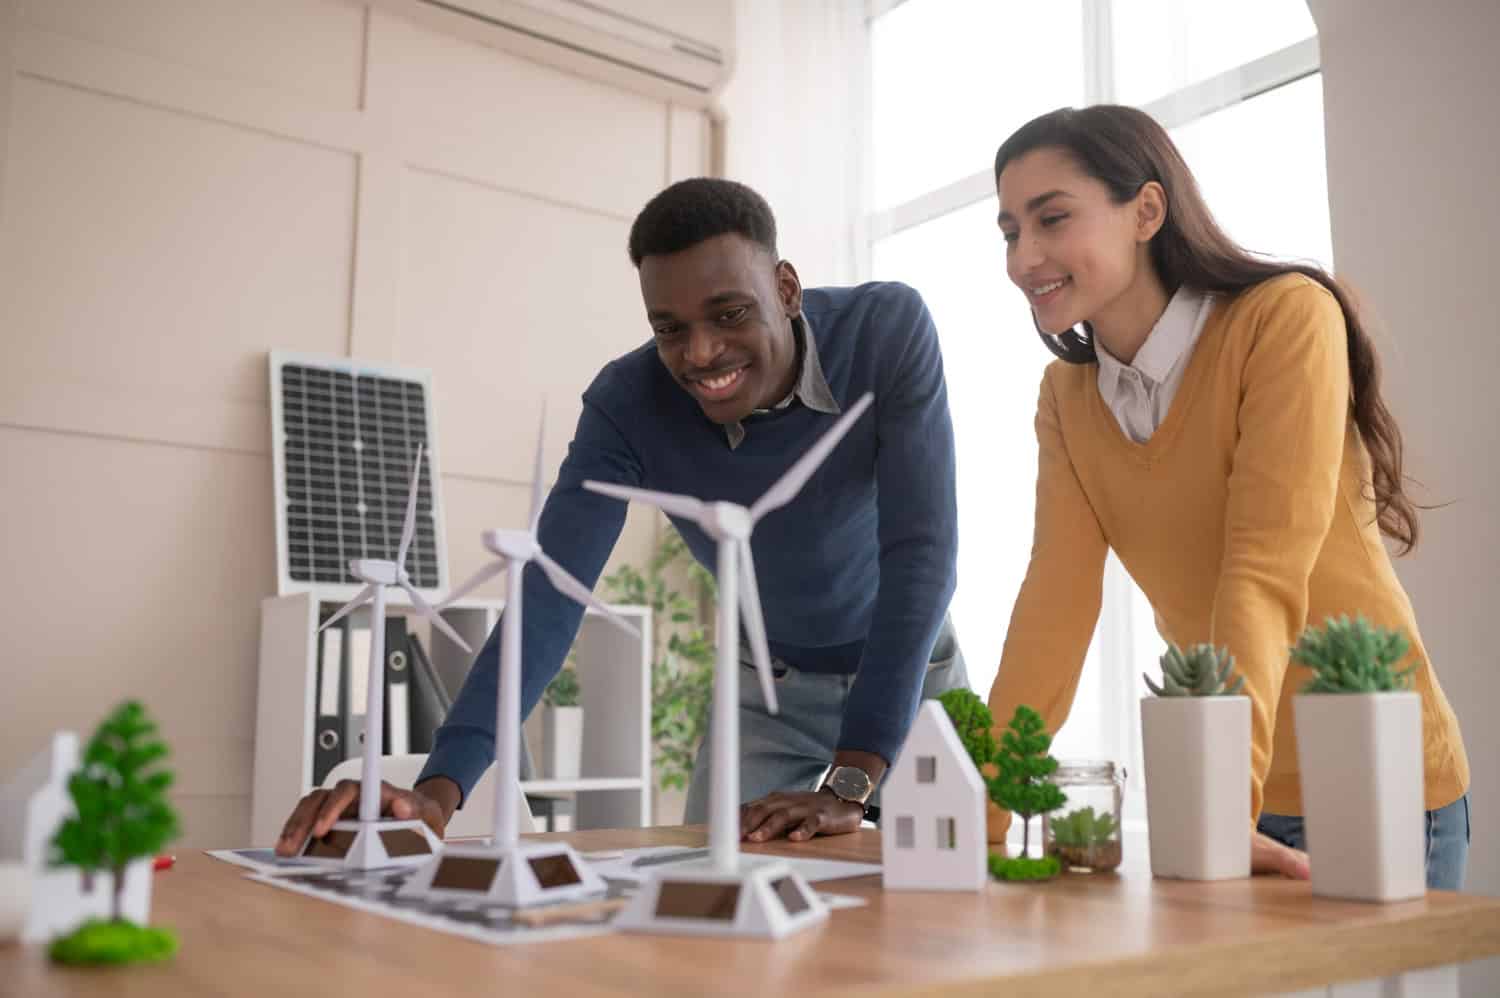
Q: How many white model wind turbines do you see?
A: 3